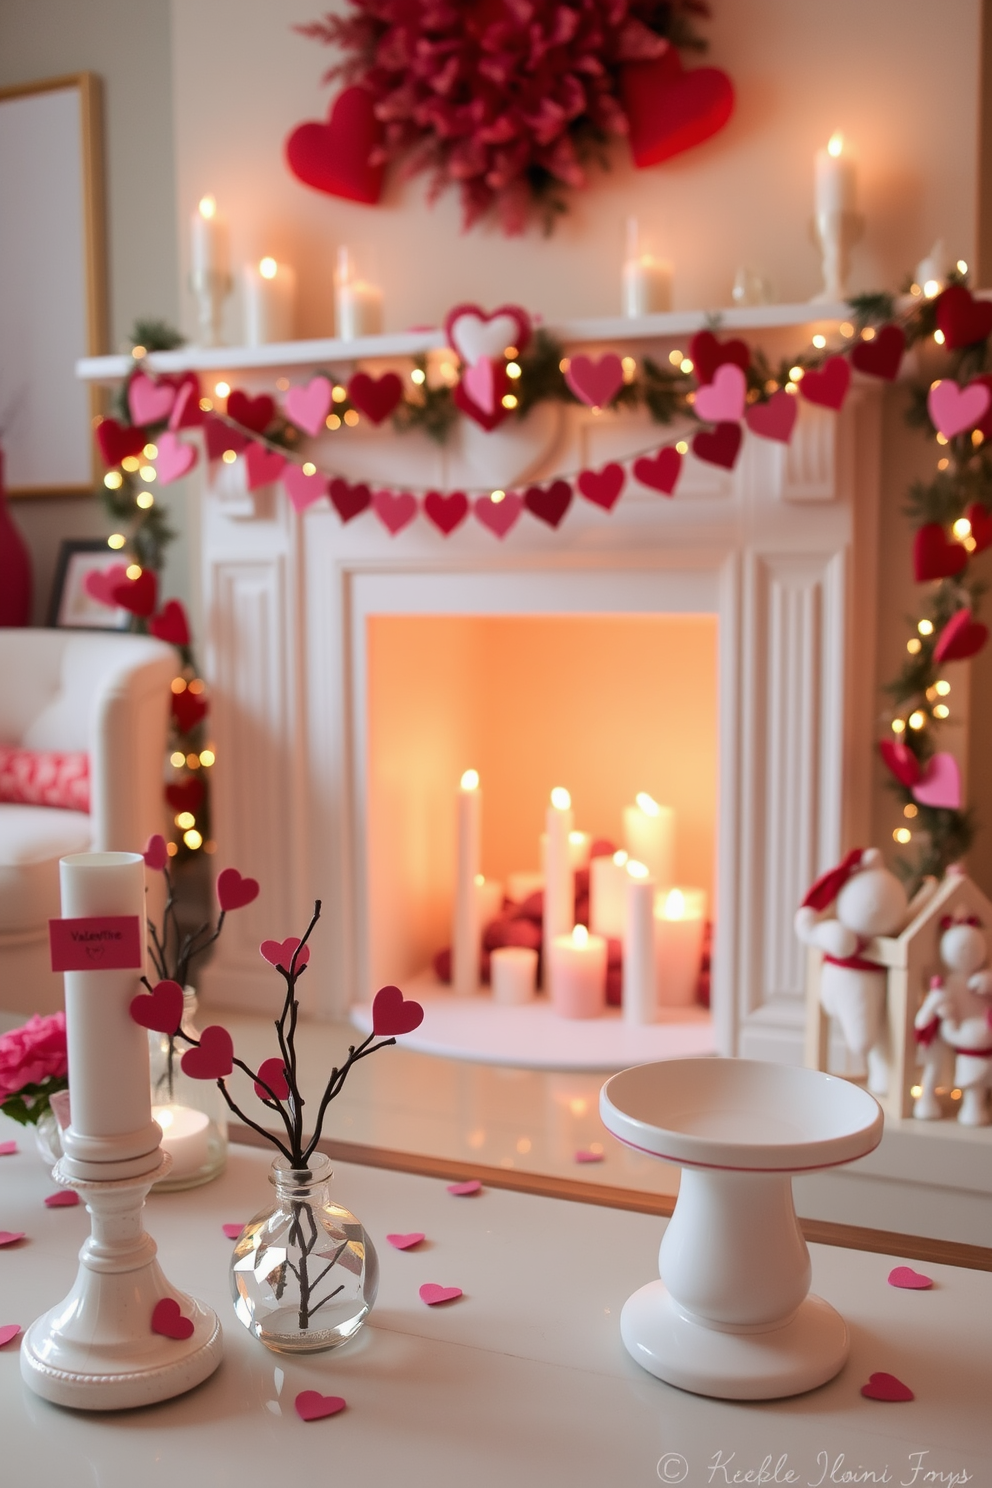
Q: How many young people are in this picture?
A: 0